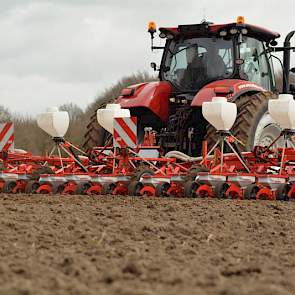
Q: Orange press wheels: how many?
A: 12